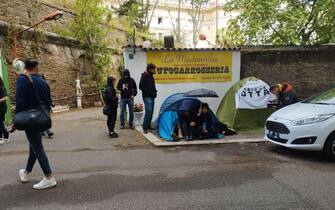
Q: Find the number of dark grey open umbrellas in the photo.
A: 1